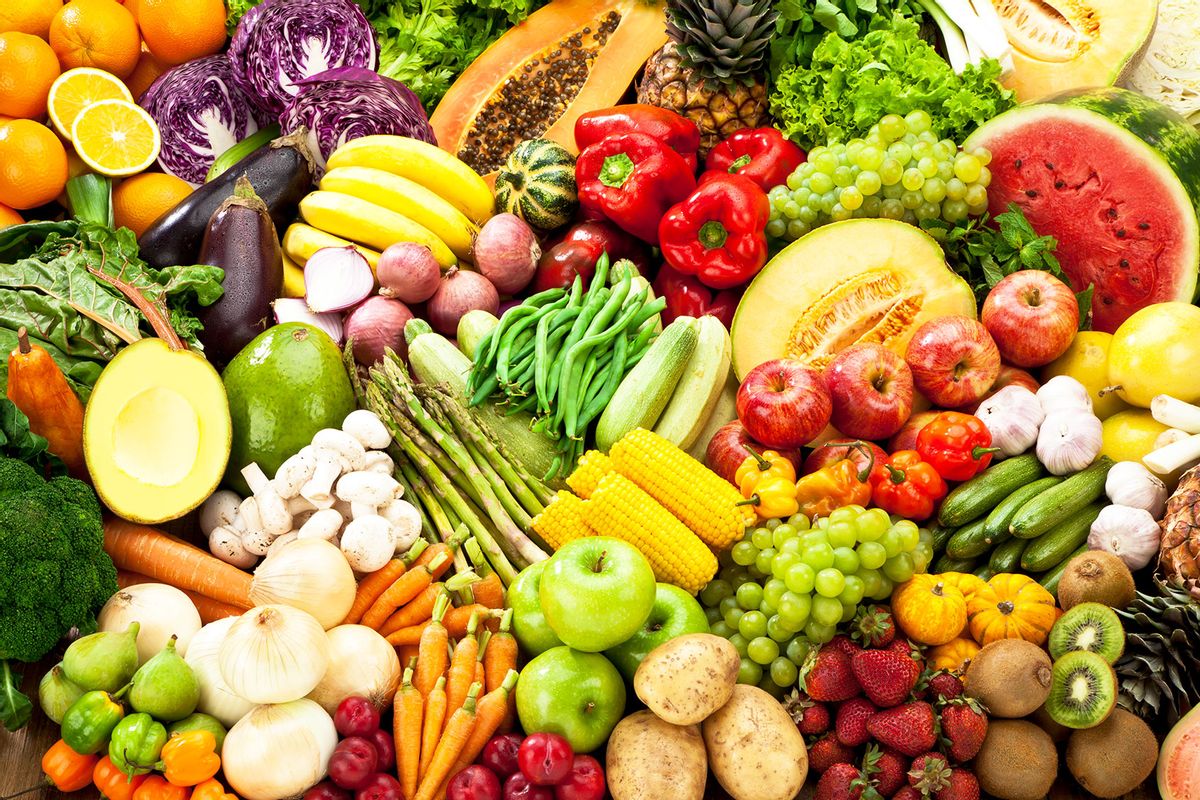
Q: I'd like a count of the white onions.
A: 6